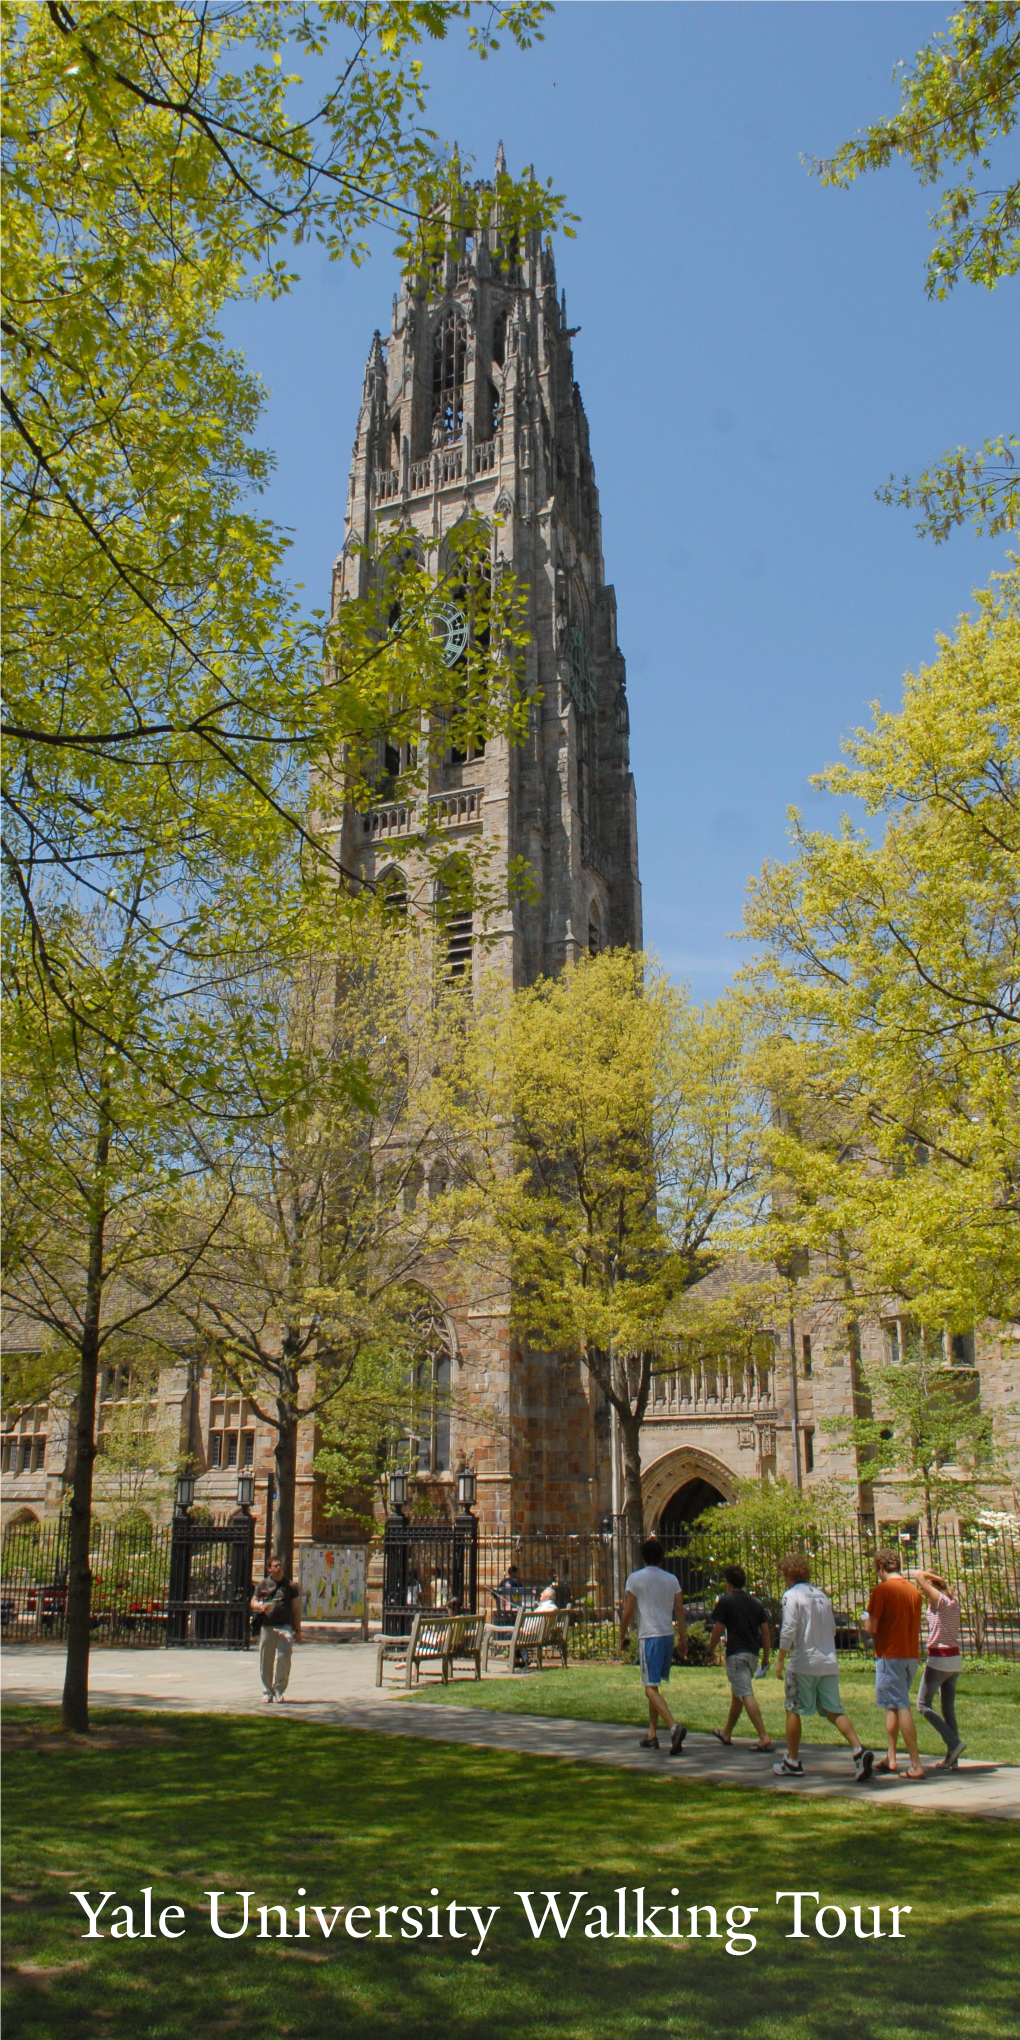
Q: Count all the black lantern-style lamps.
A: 4